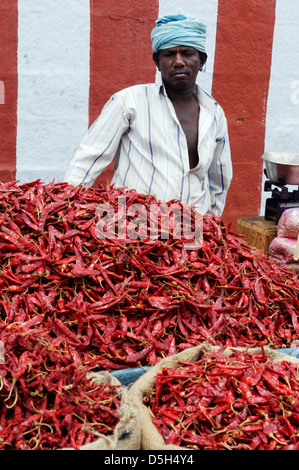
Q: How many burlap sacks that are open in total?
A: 2